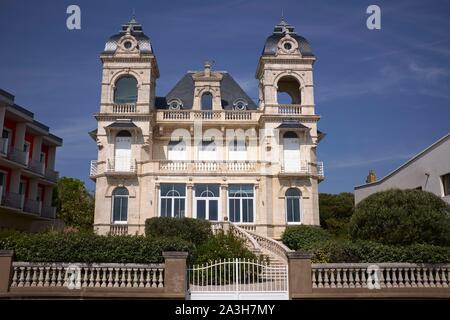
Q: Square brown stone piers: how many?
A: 3